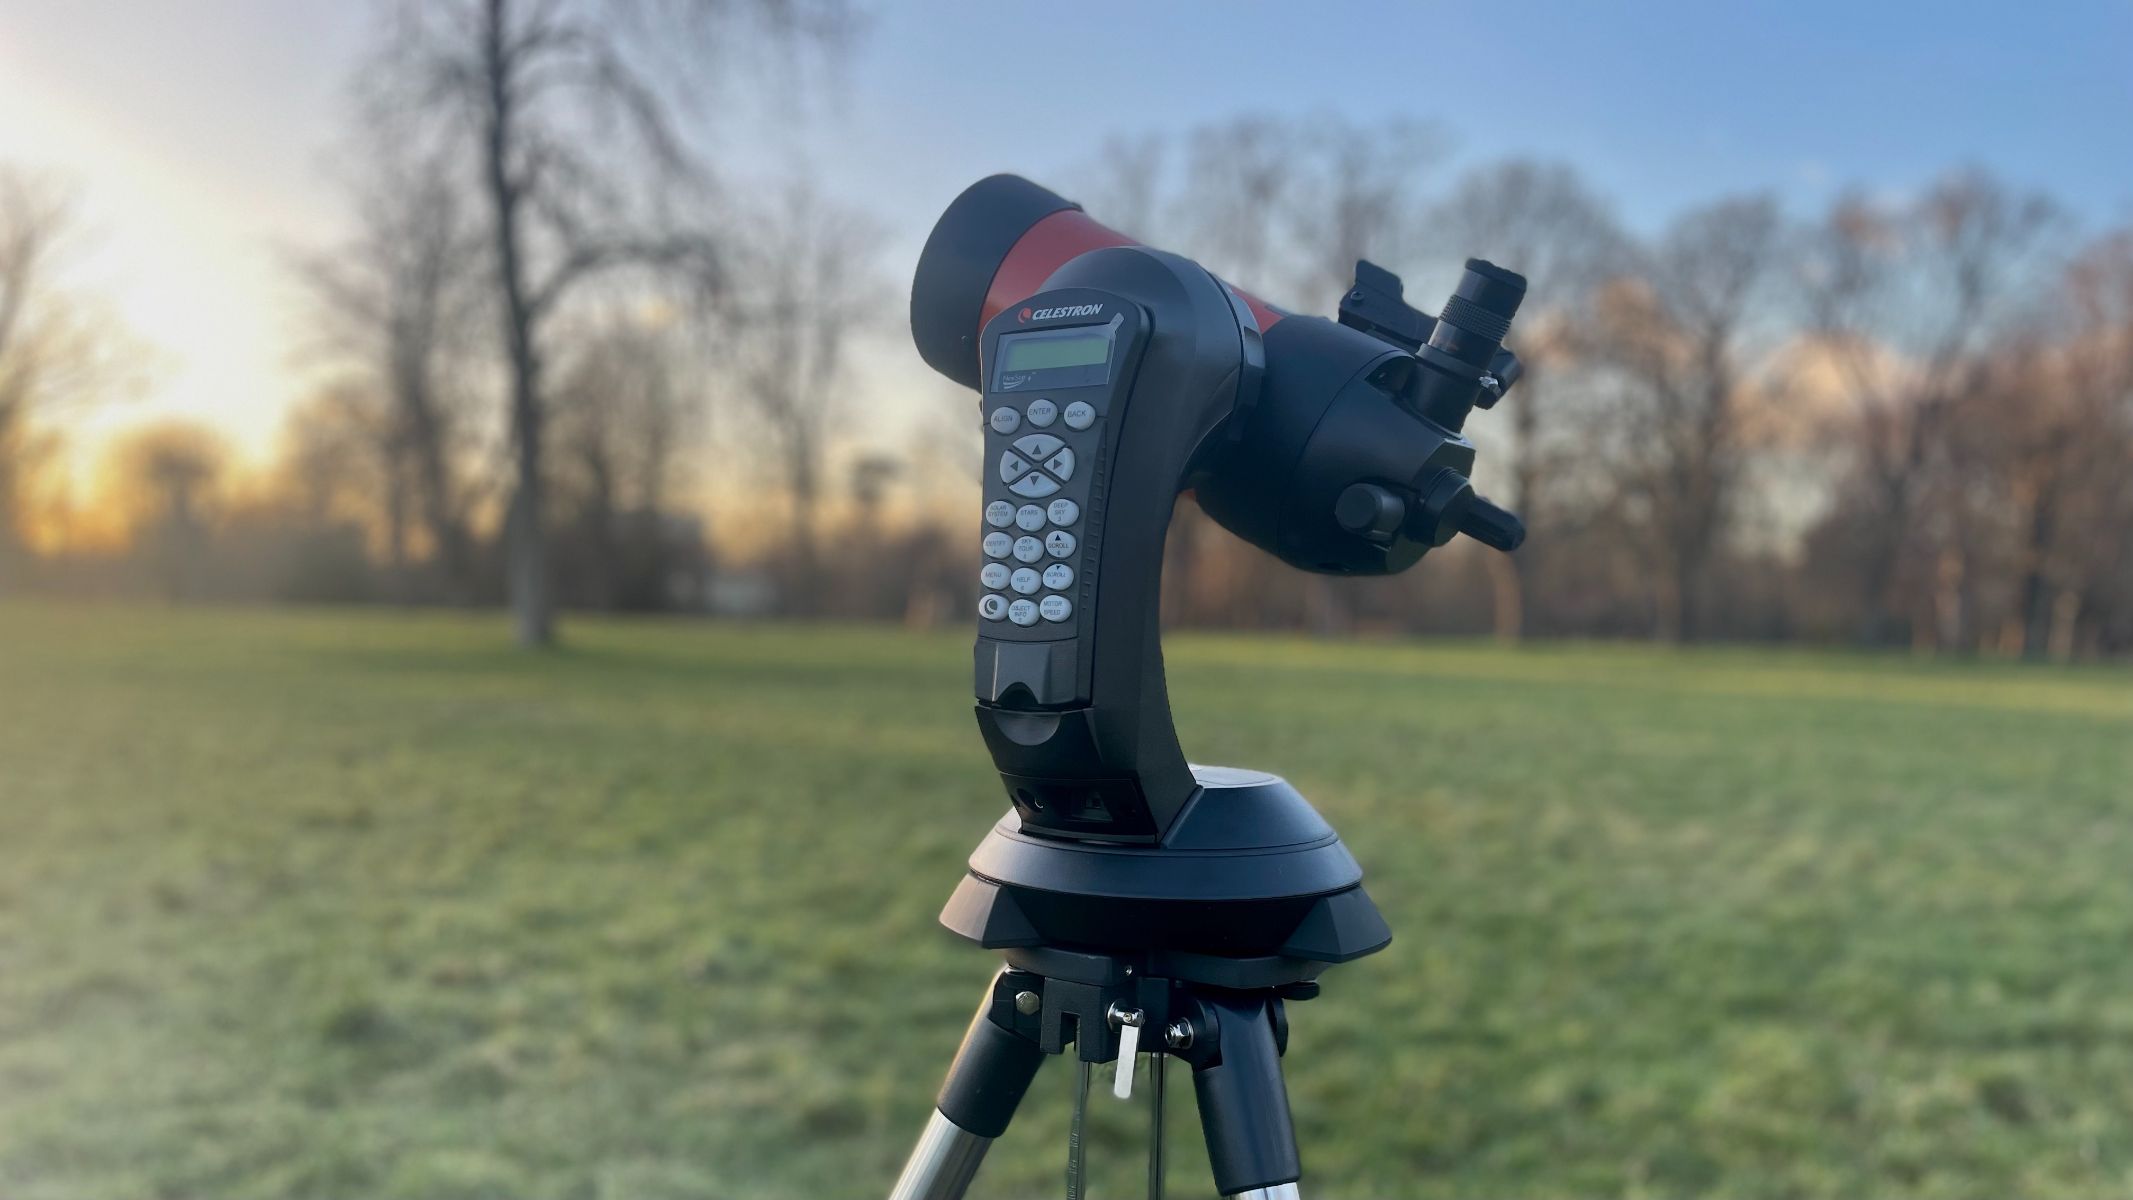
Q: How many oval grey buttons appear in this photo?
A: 15